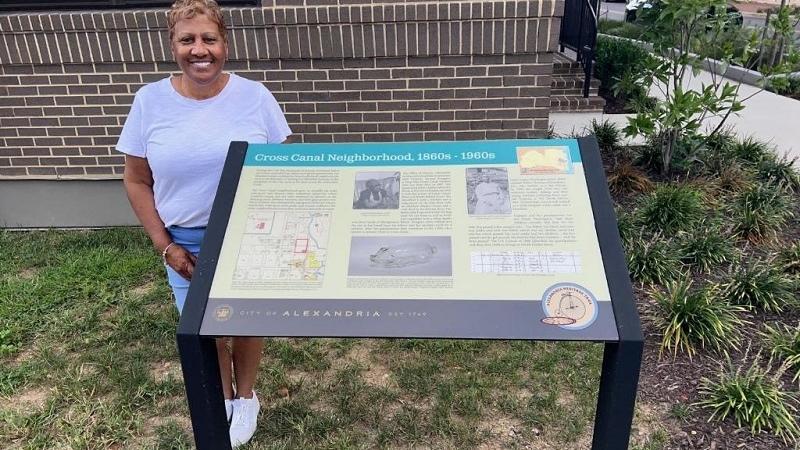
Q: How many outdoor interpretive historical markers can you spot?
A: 1